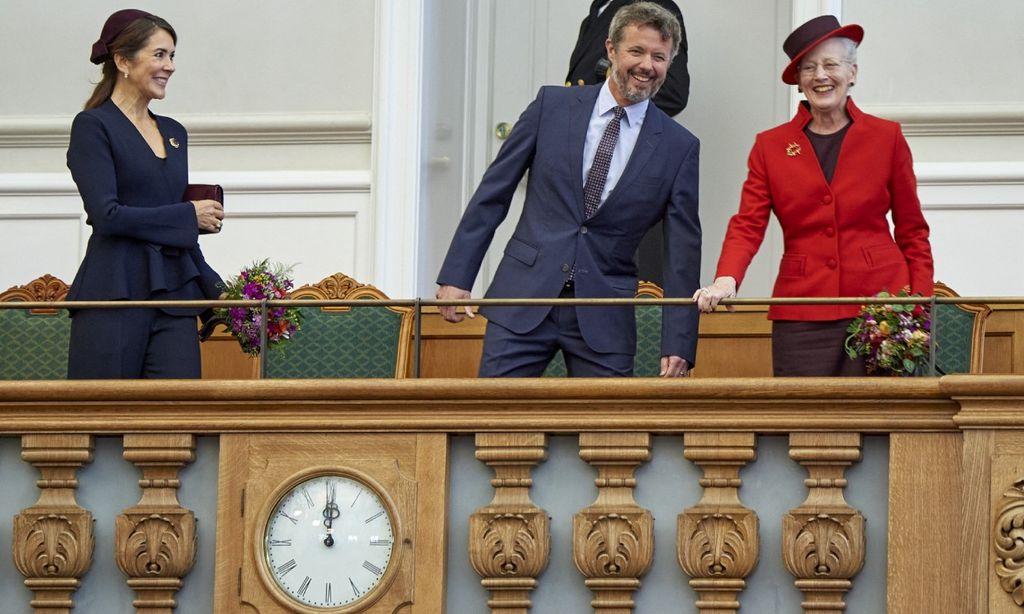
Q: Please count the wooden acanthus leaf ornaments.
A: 6